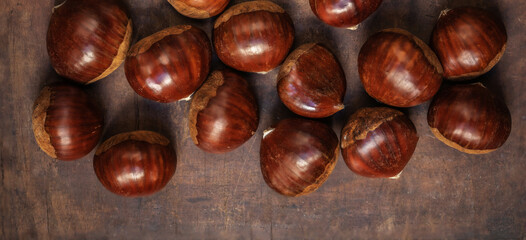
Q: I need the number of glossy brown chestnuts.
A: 14